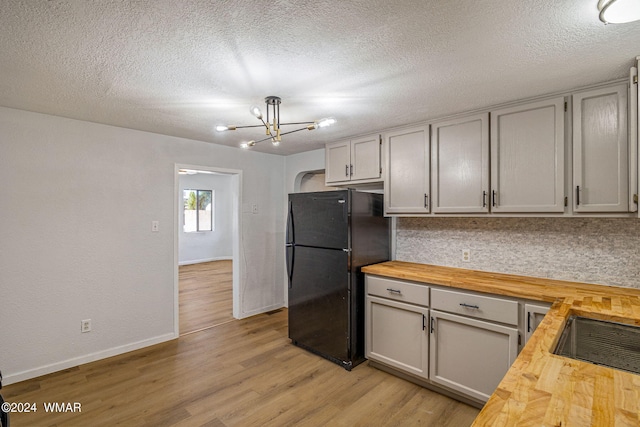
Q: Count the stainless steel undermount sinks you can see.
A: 1